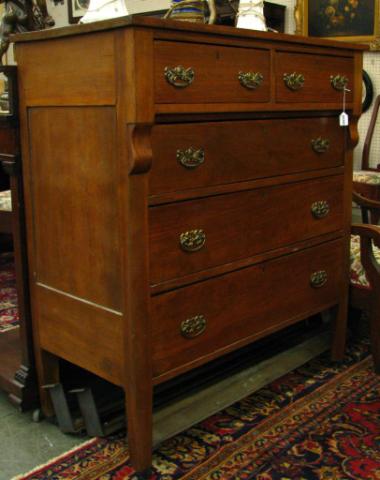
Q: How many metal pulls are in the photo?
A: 10